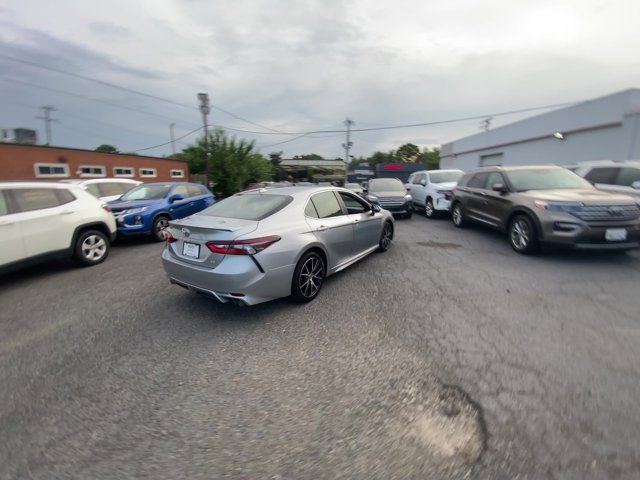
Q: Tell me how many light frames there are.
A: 5